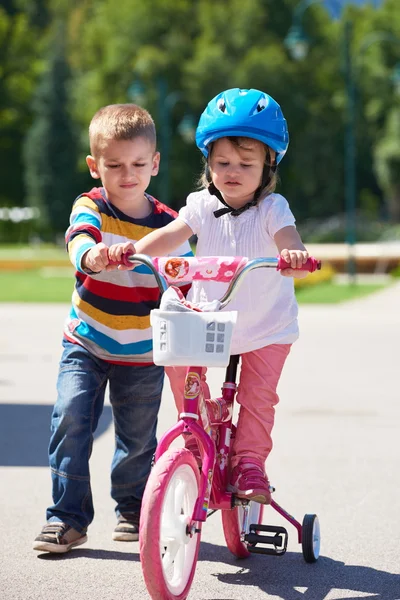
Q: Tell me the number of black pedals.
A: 1